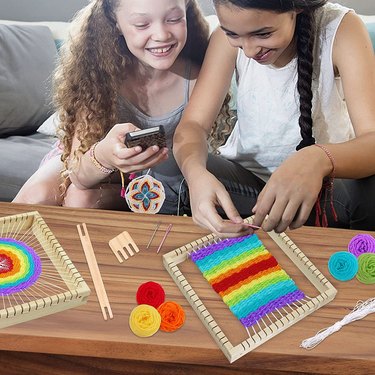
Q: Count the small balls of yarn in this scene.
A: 6